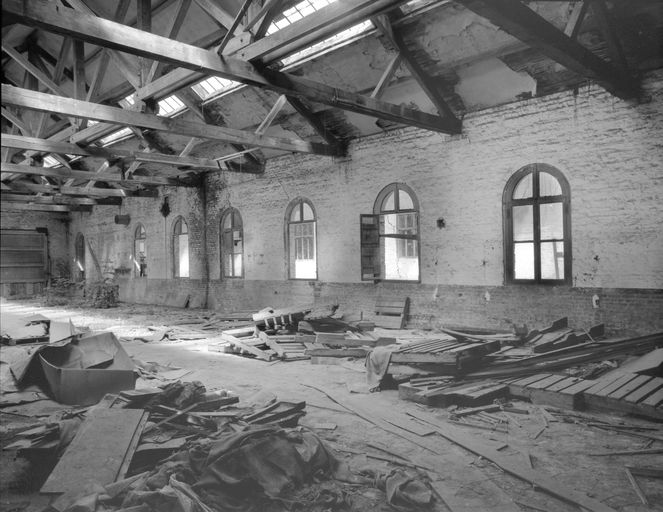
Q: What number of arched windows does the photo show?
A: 7